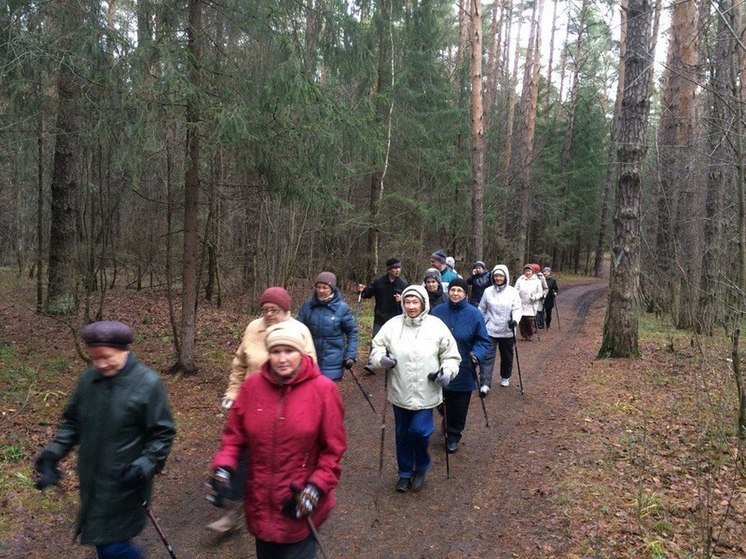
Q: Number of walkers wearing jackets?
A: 15